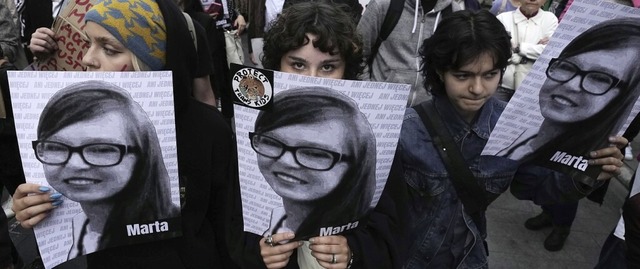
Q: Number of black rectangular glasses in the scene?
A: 3